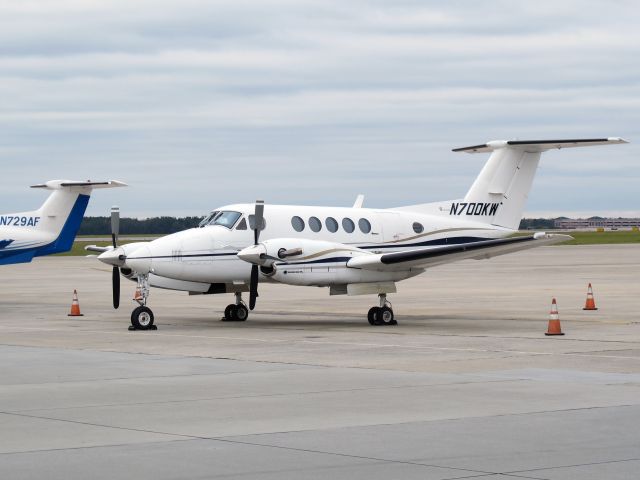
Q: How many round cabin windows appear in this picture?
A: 6